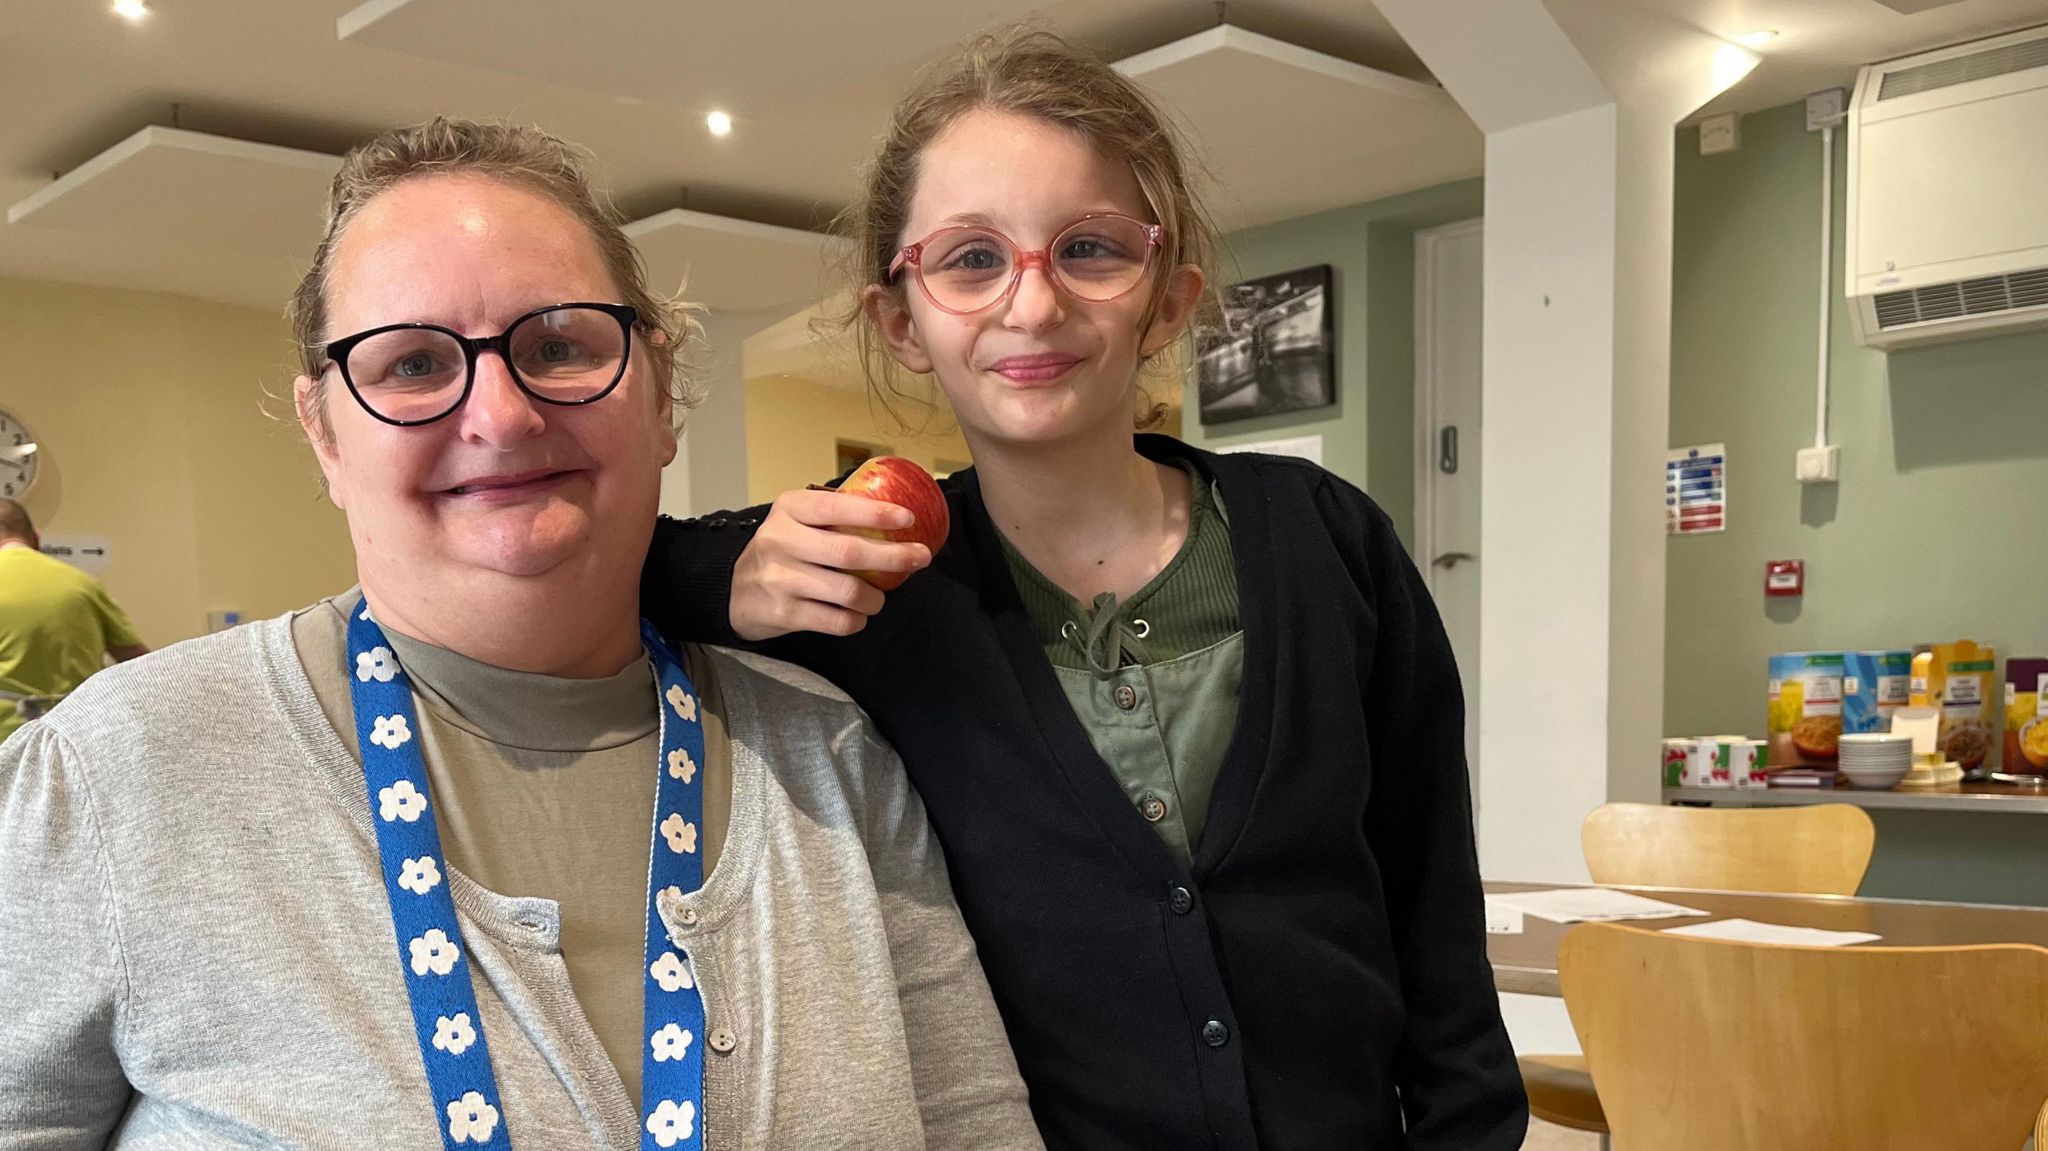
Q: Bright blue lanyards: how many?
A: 1